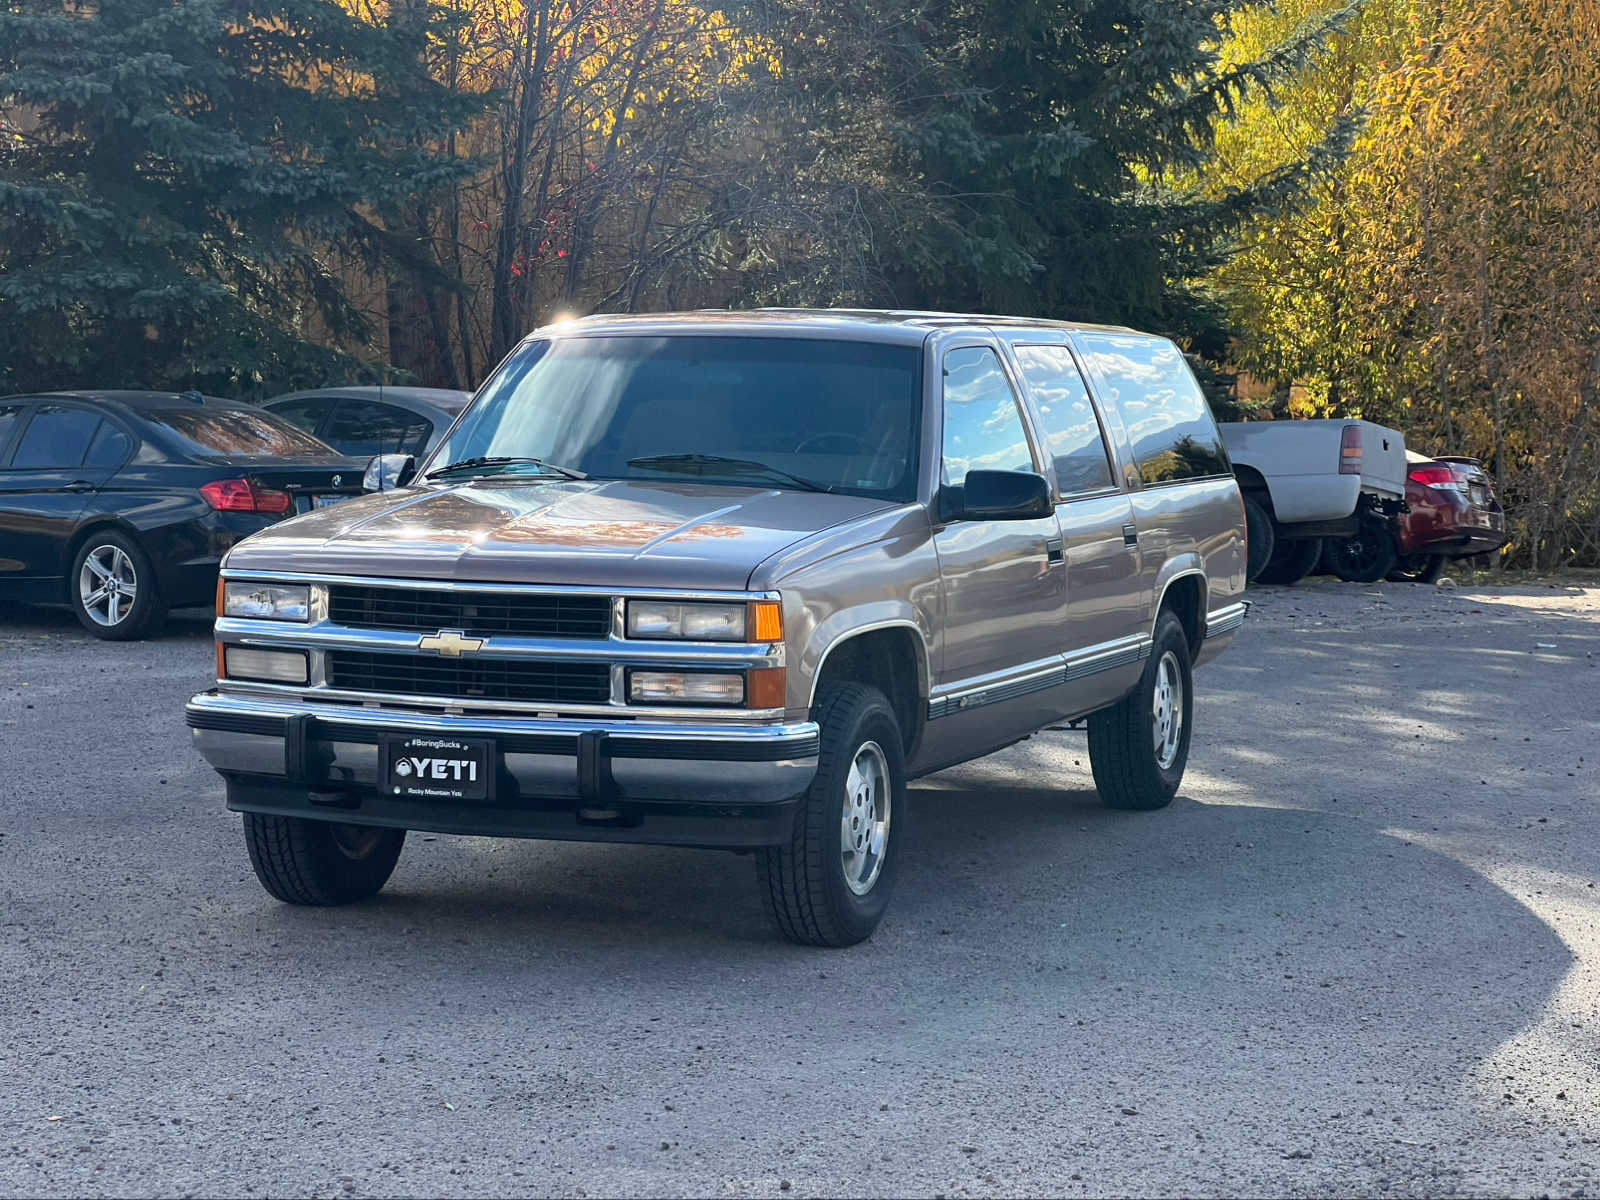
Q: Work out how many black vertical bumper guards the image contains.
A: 2